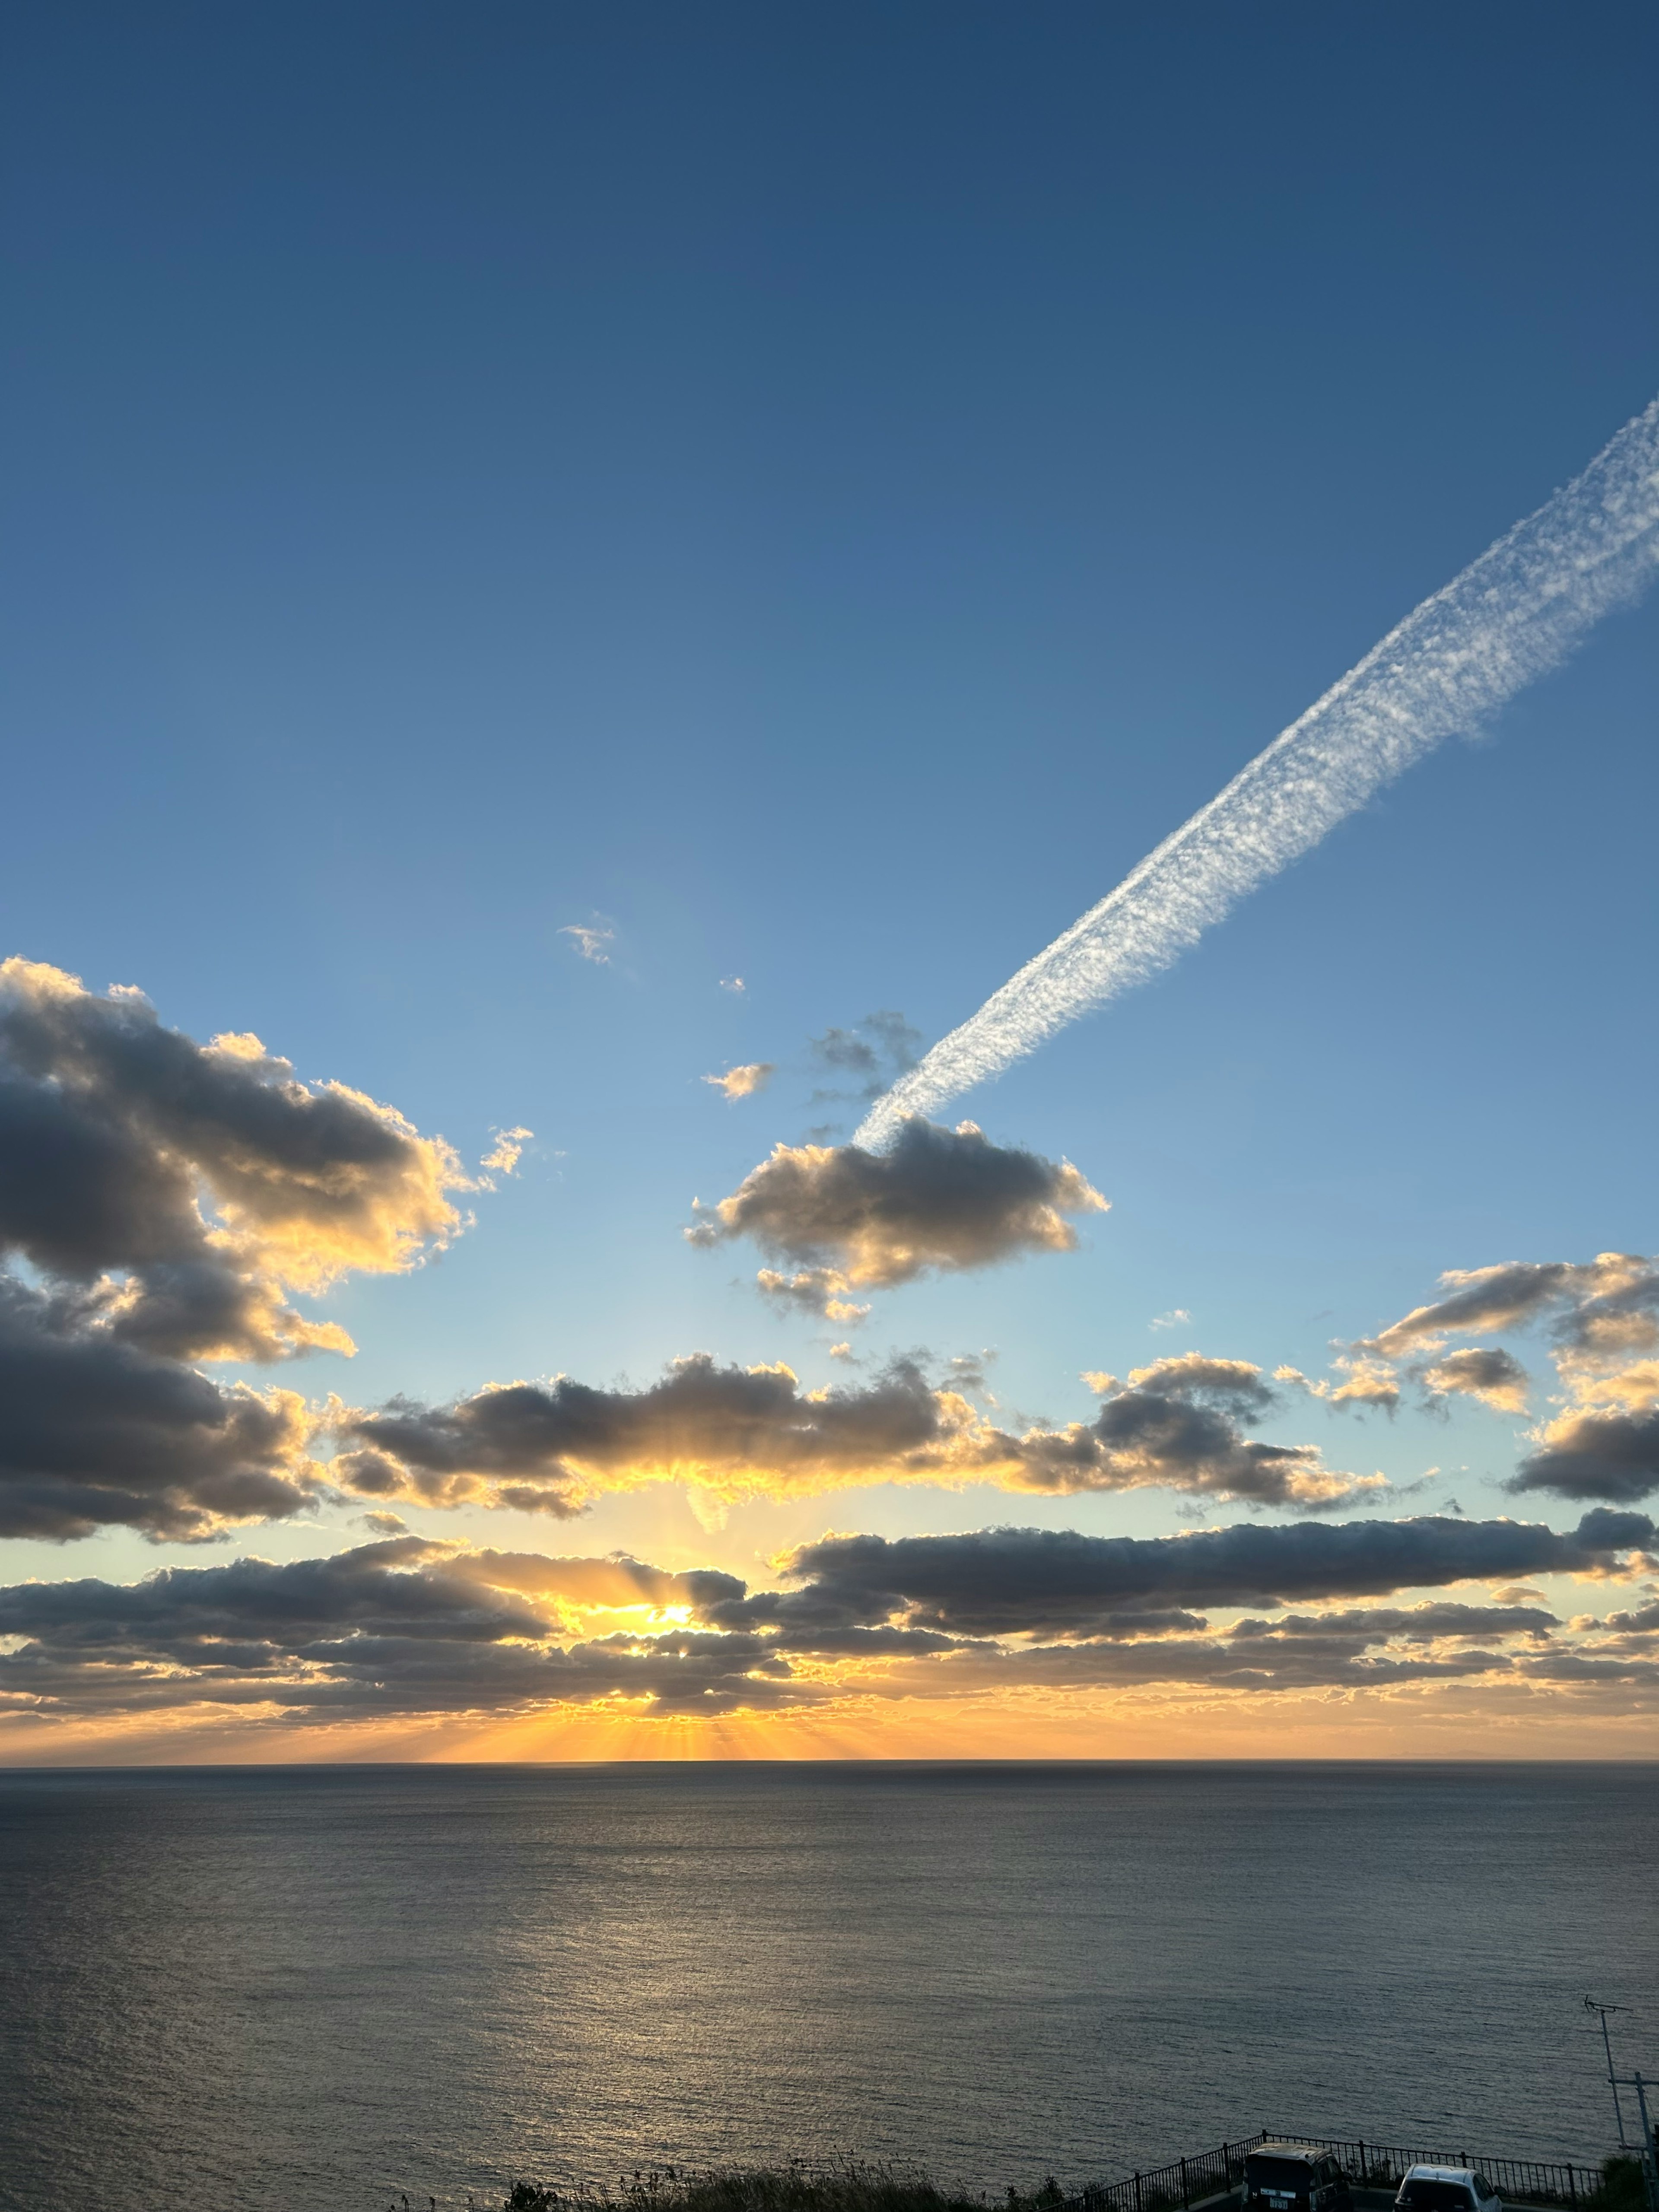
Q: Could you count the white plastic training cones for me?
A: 0